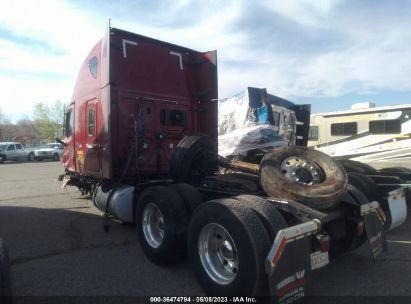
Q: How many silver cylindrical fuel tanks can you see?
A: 1